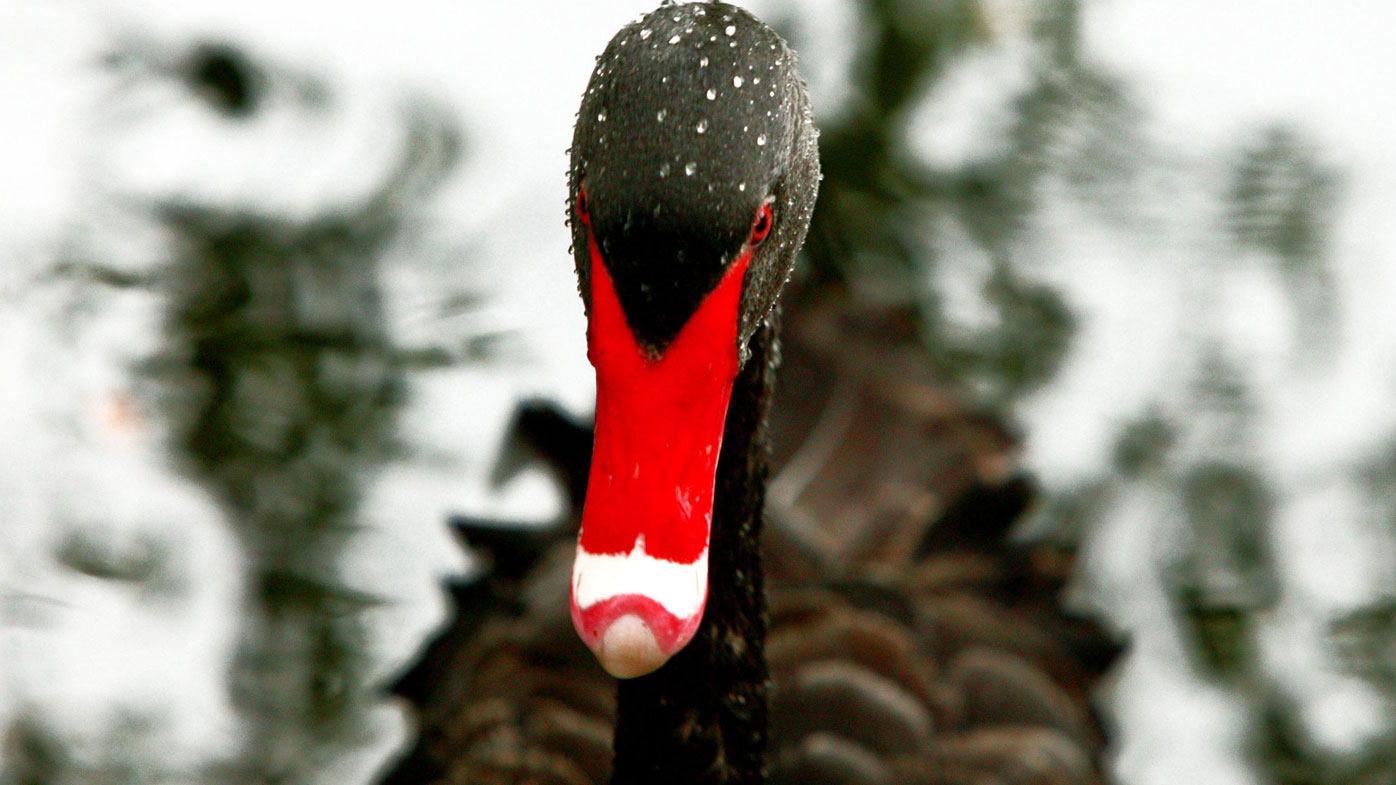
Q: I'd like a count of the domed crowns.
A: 1